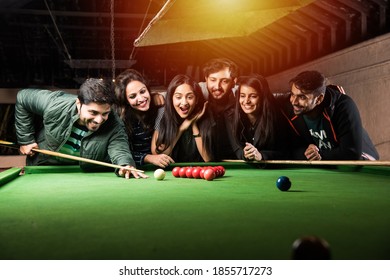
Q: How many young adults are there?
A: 6